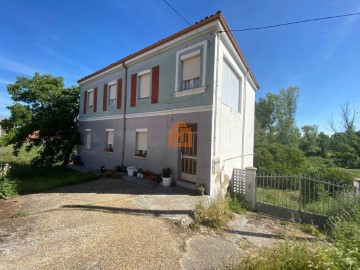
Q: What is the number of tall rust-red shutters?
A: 6